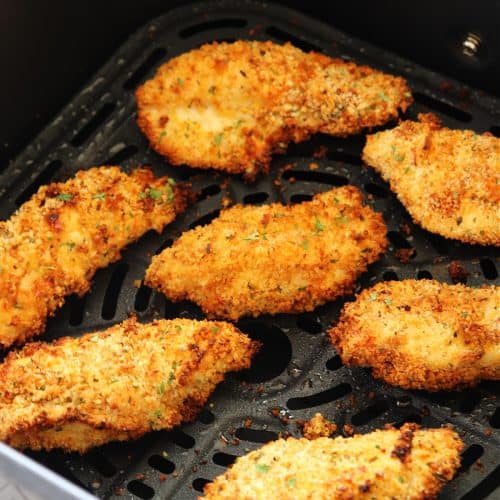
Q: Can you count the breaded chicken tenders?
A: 7